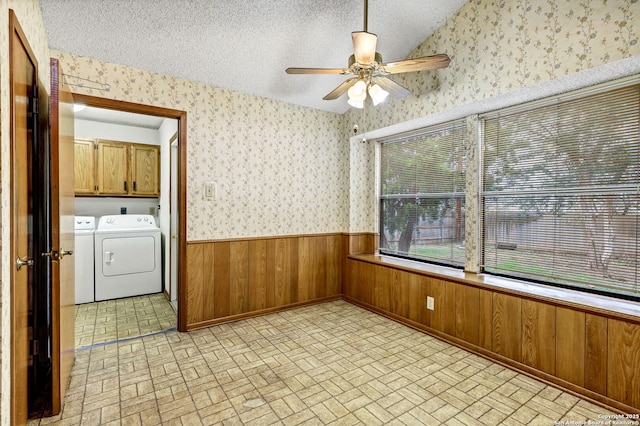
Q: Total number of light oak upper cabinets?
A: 3